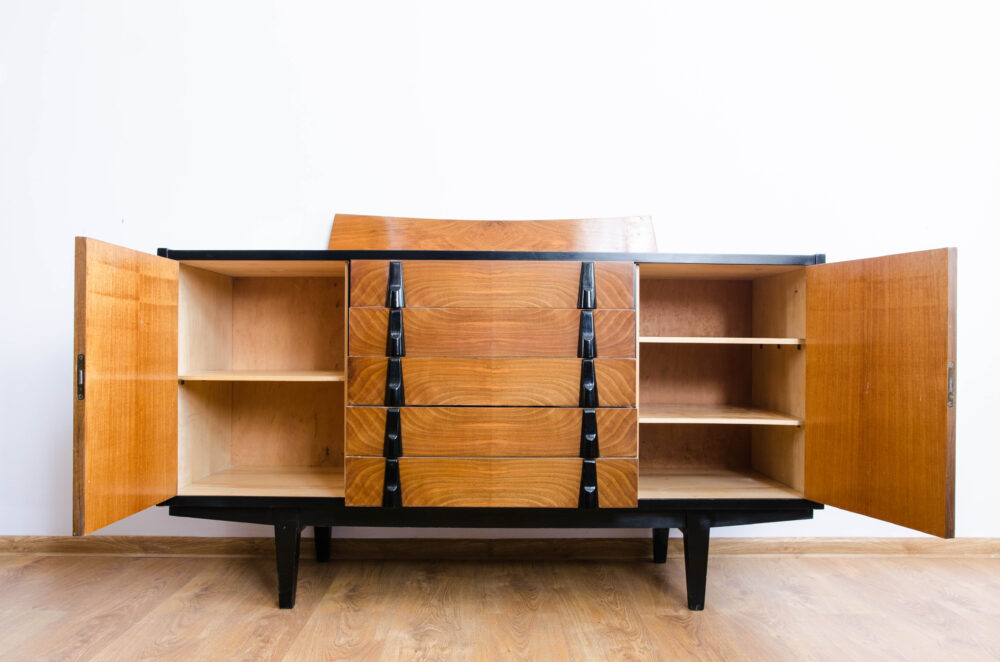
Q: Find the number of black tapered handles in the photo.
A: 10